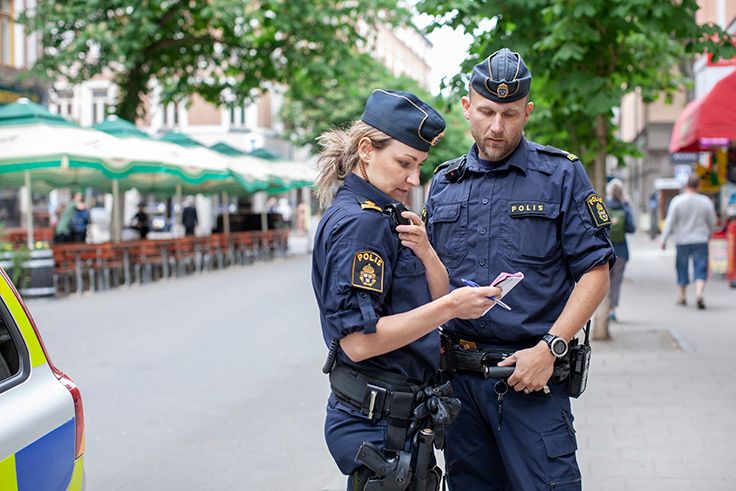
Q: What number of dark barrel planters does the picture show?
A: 1